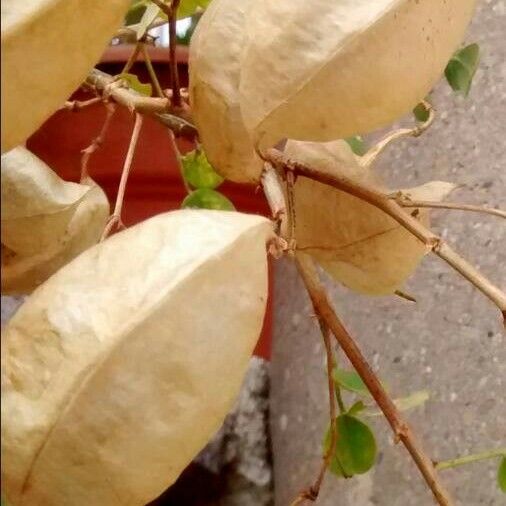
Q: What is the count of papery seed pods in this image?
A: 5